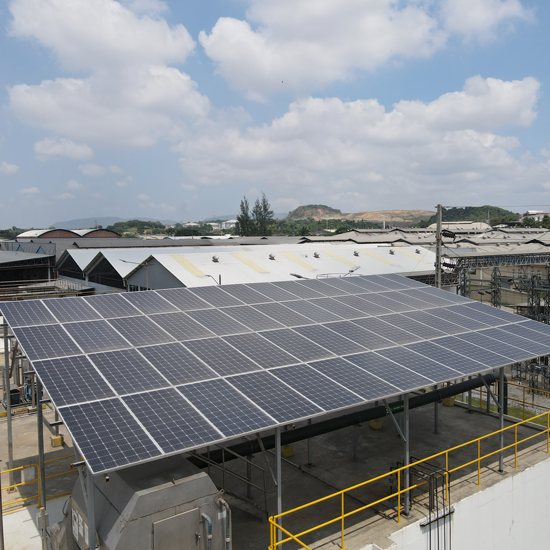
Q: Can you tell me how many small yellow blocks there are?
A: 4